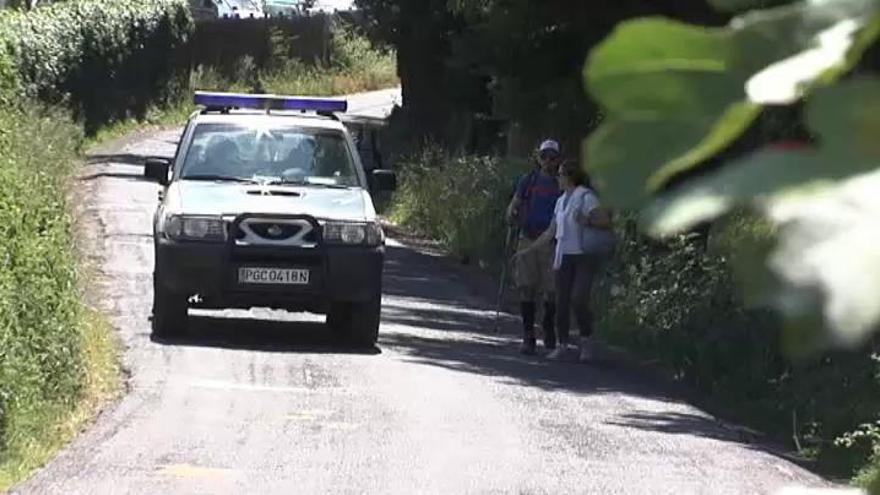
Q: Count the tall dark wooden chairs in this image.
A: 0